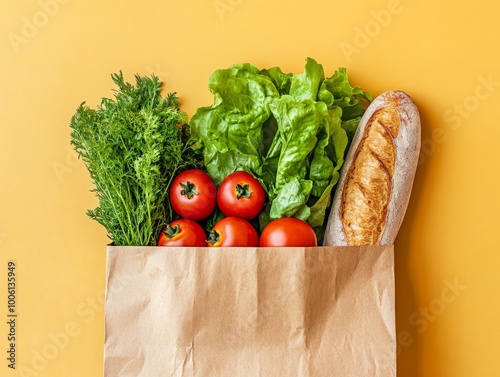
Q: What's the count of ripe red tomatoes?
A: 5